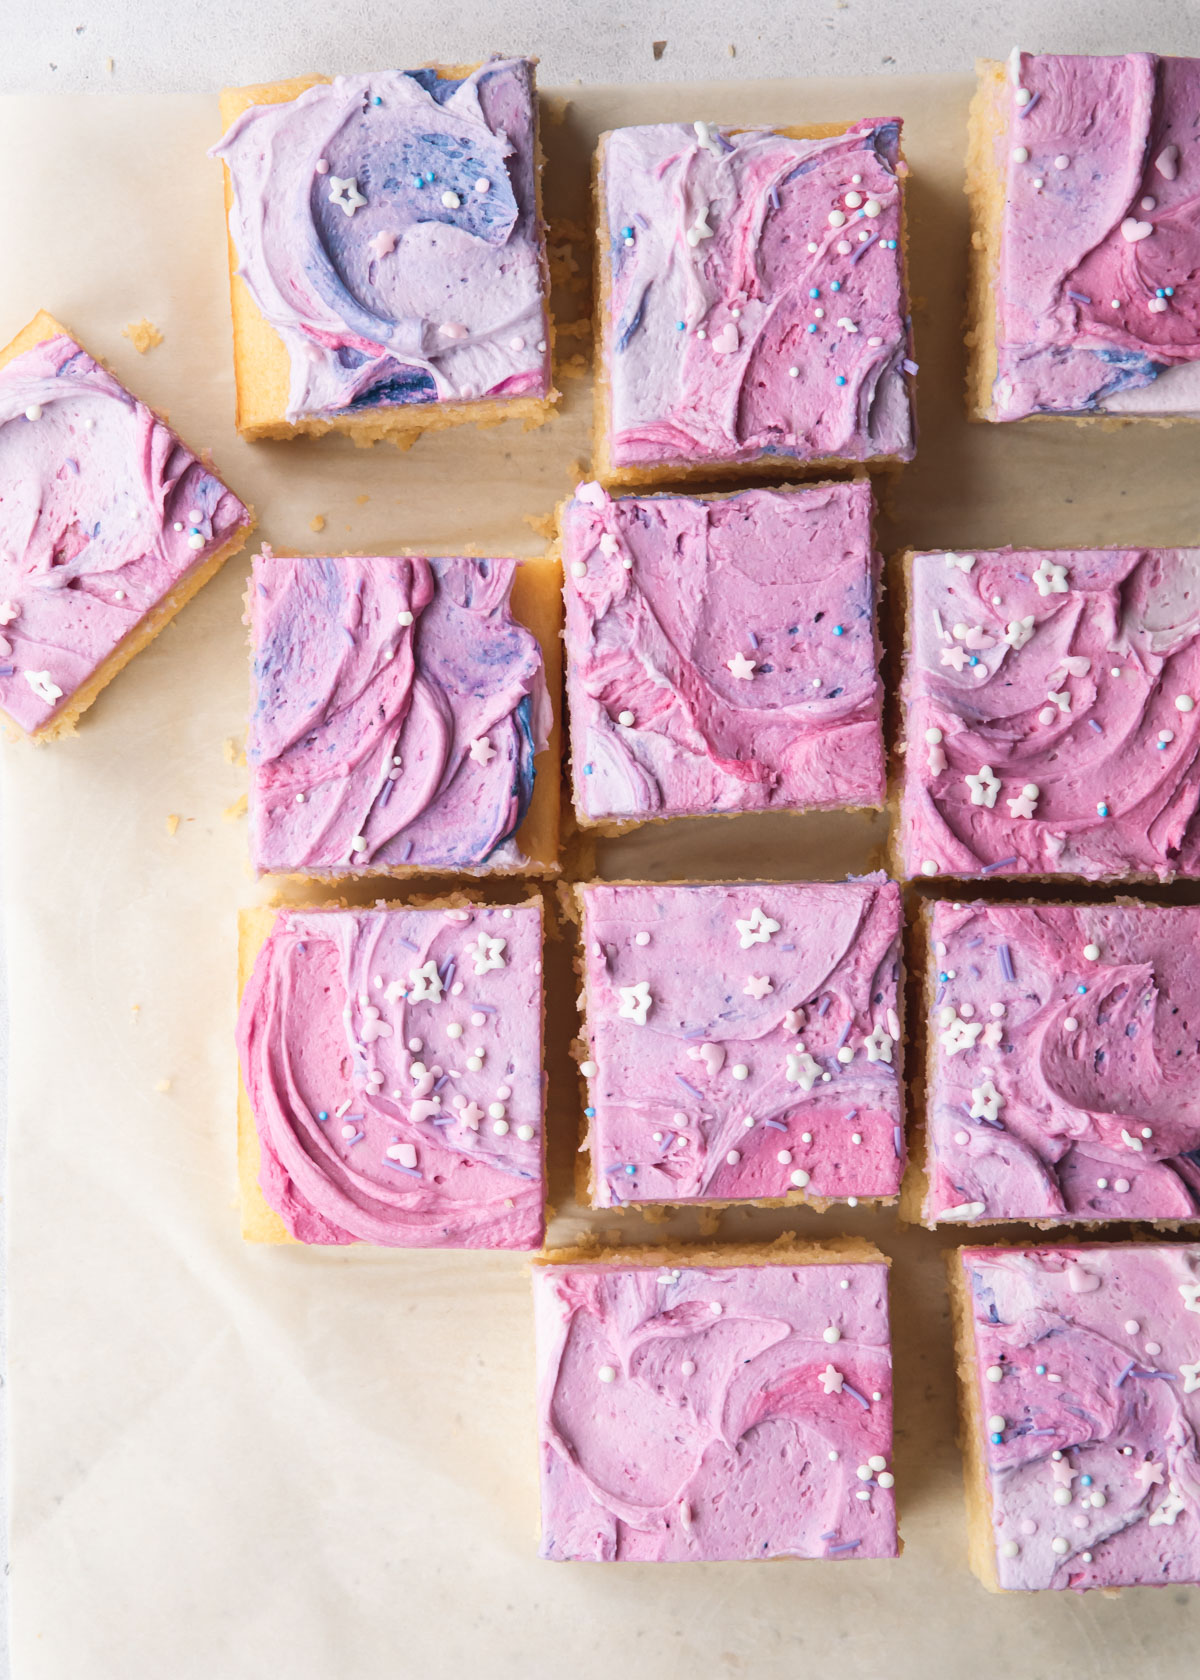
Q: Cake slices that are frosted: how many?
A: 12